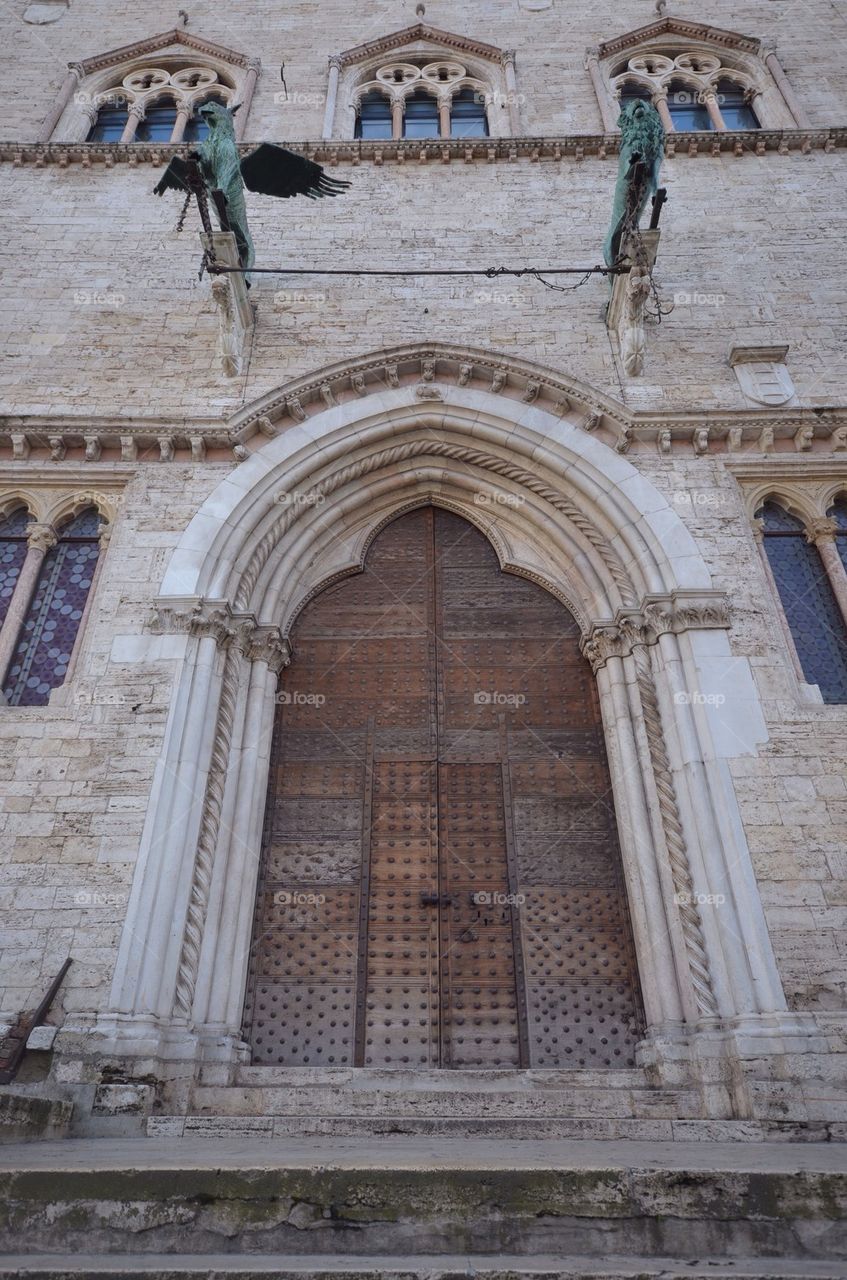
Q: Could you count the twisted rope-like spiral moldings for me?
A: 3